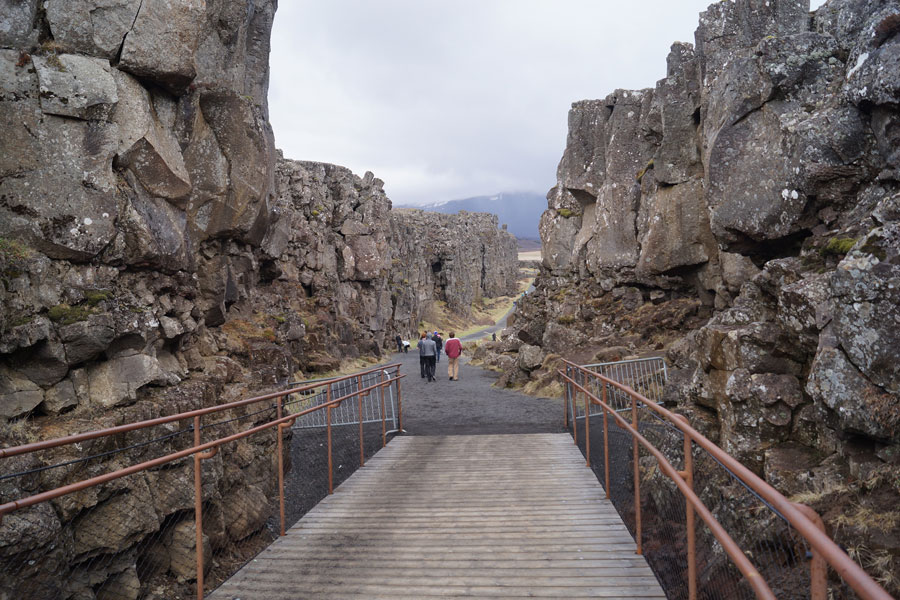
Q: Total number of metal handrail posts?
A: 13